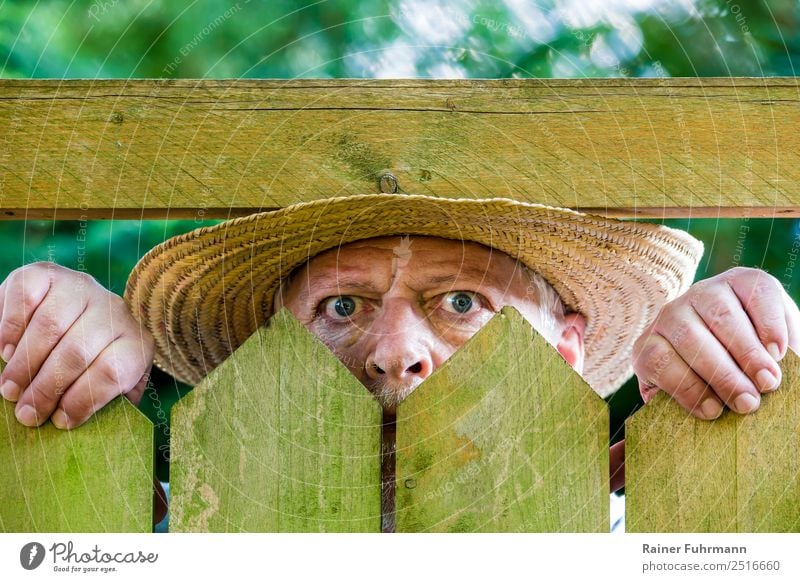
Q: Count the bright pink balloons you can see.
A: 0